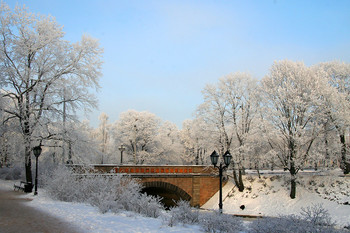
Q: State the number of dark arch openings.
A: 1